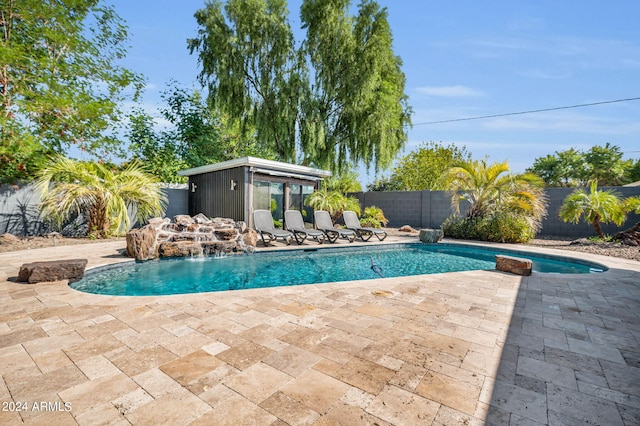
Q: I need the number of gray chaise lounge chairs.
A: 4